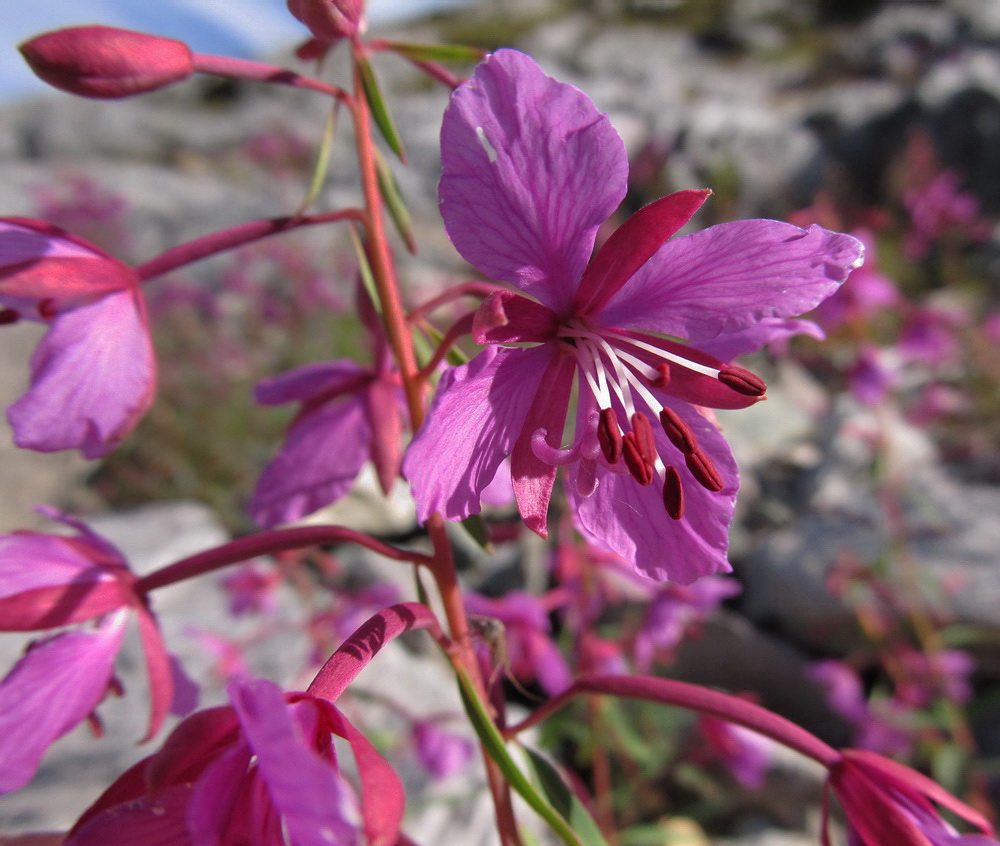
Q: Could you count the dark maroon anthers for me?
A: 8